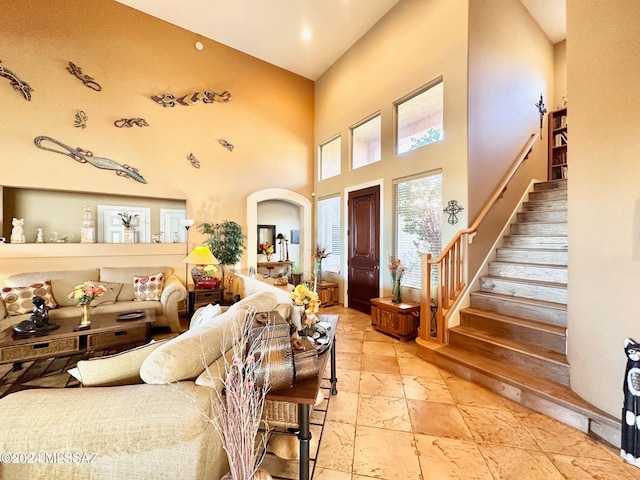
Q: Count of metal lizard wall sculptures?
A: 8